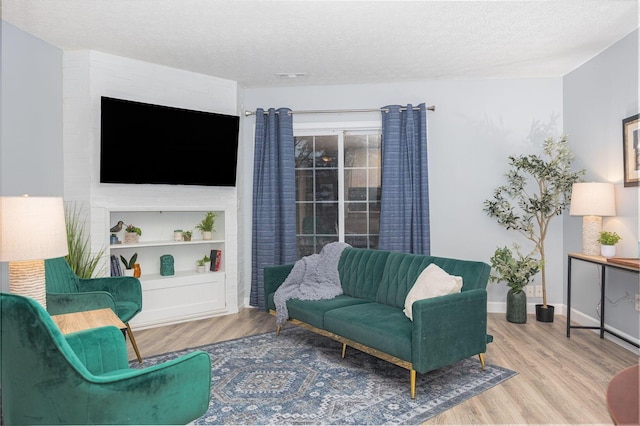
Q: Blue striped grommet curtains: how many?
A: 2